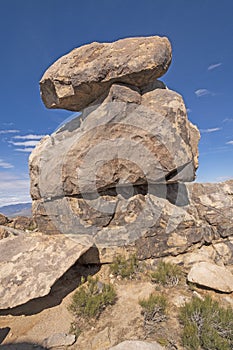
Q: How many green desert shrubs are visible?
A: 5